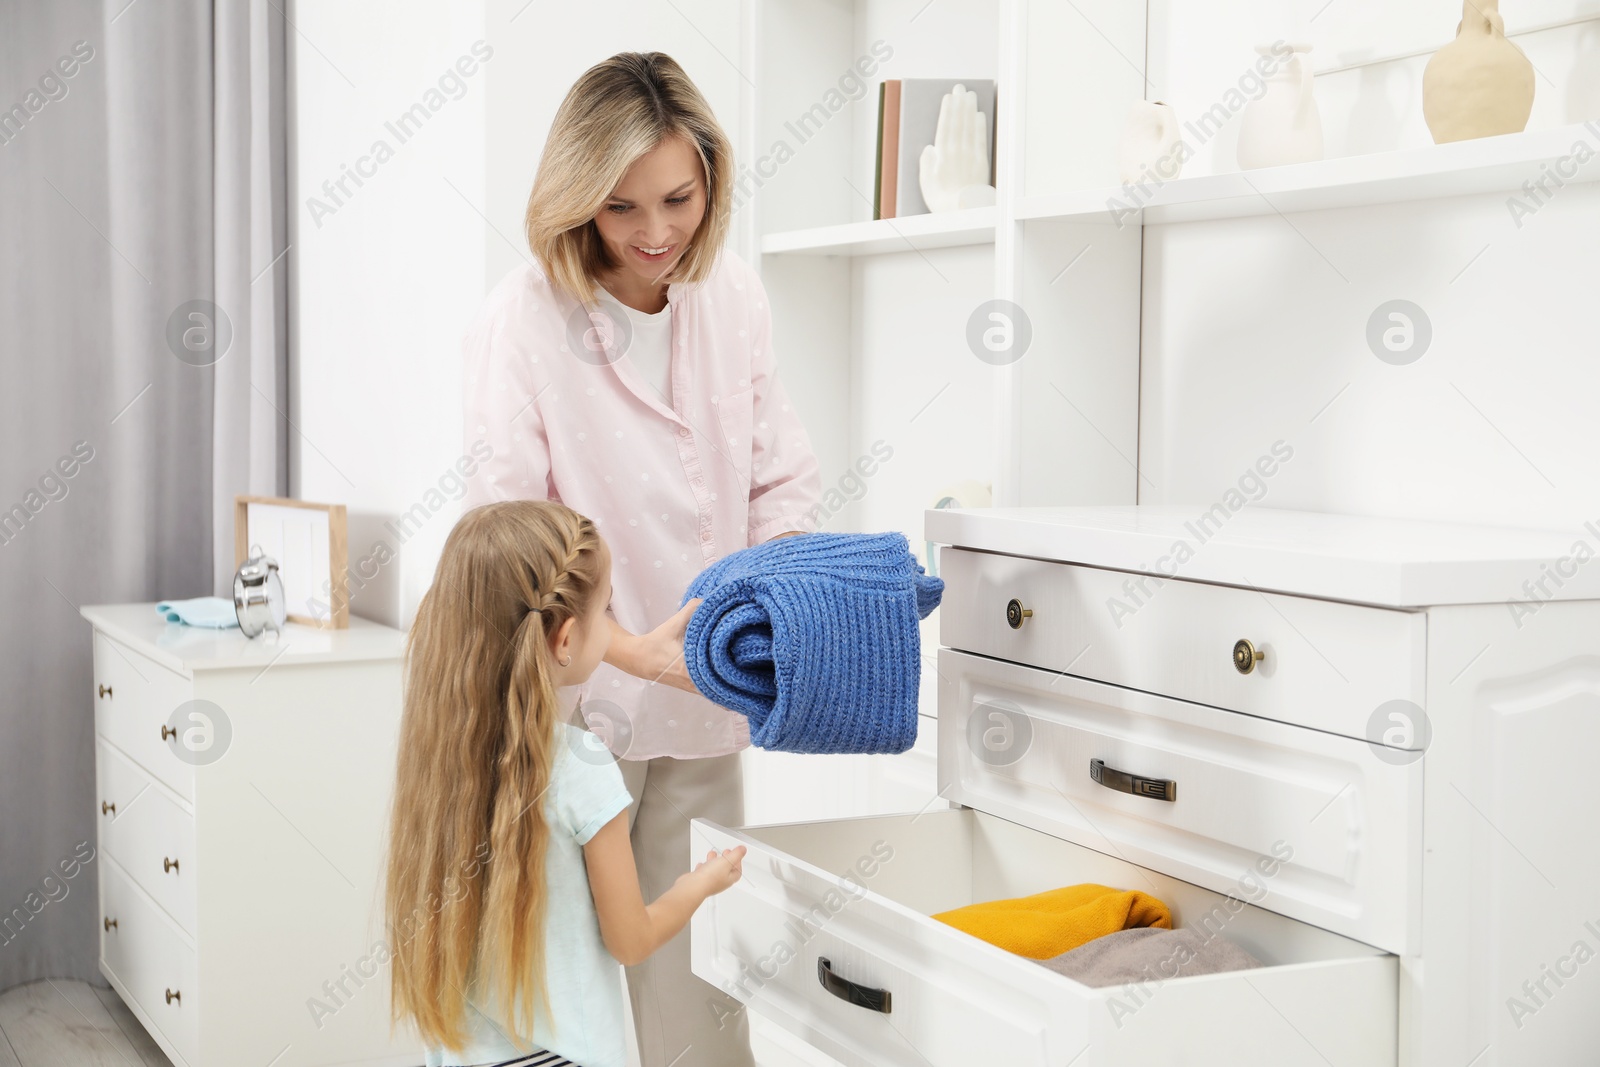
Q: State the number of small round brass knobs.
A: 8